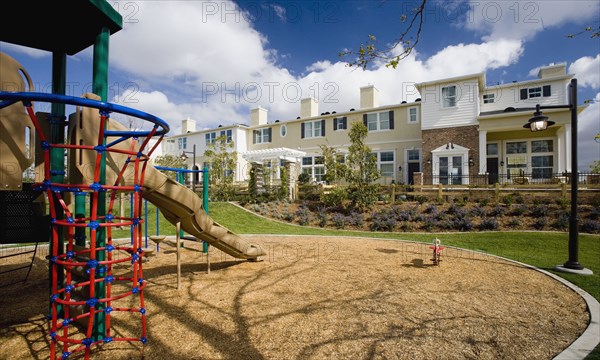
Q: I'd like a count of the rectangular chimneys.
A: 5